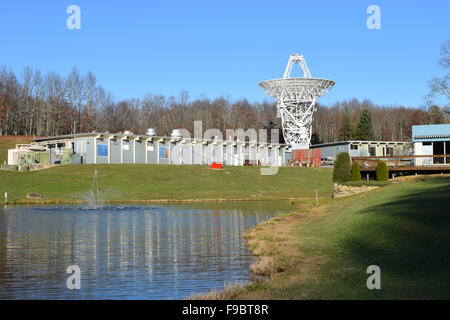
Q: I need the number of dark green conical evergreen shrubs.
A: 3